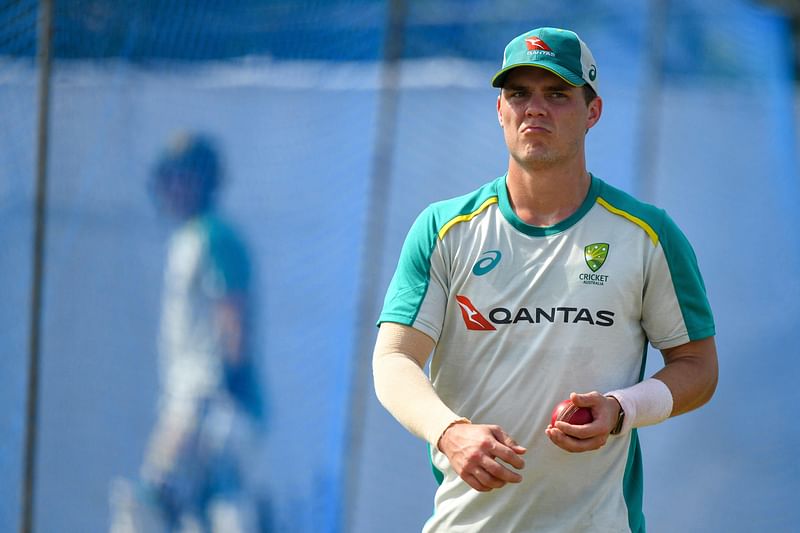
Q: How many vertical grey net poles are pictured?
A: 3